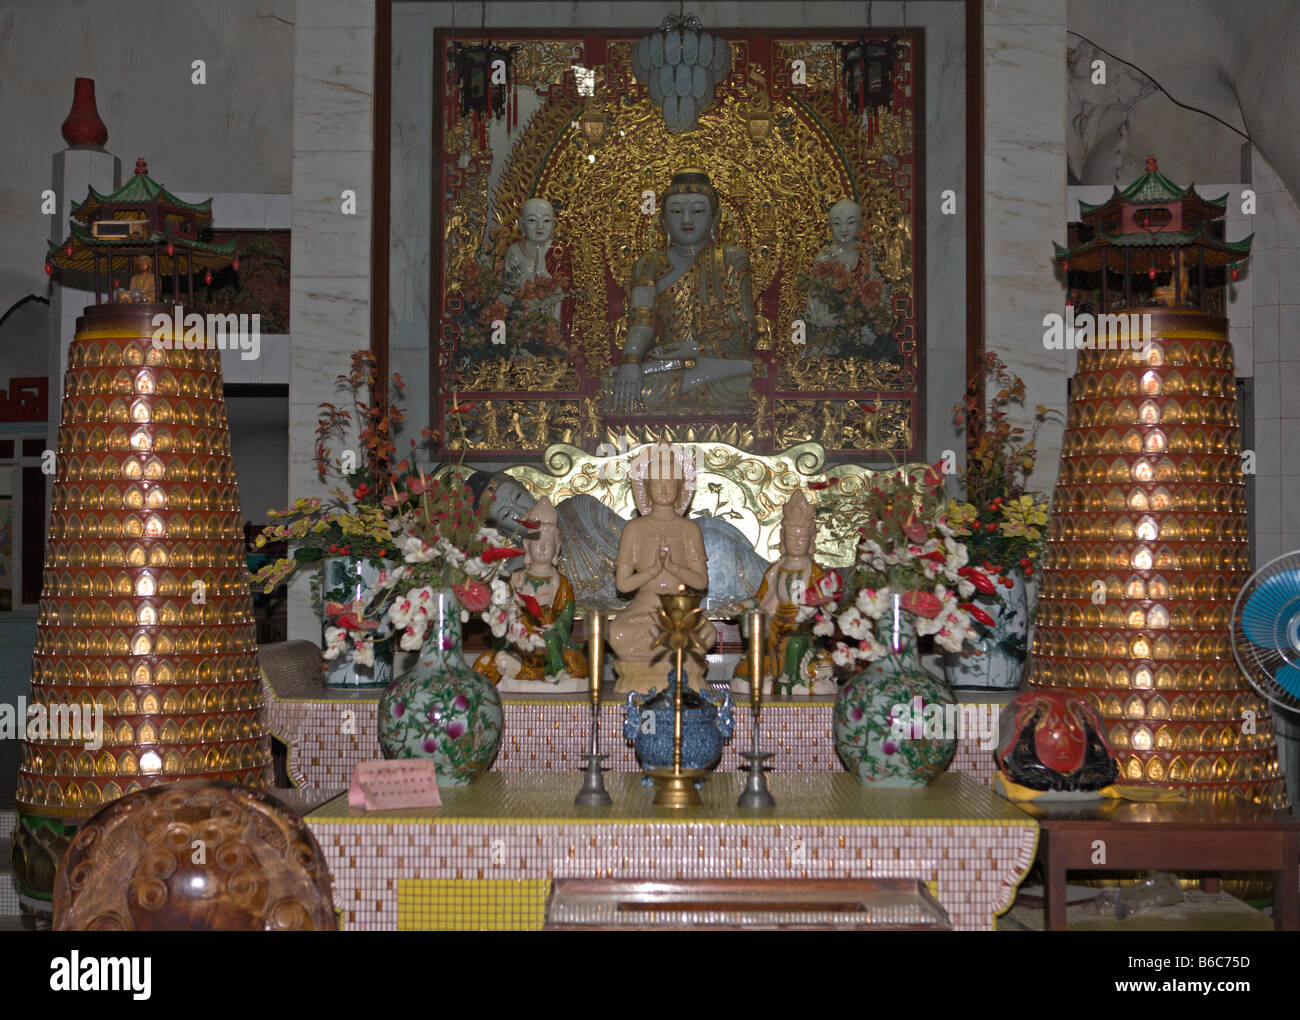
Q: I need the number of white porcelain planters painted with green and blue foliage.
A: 2